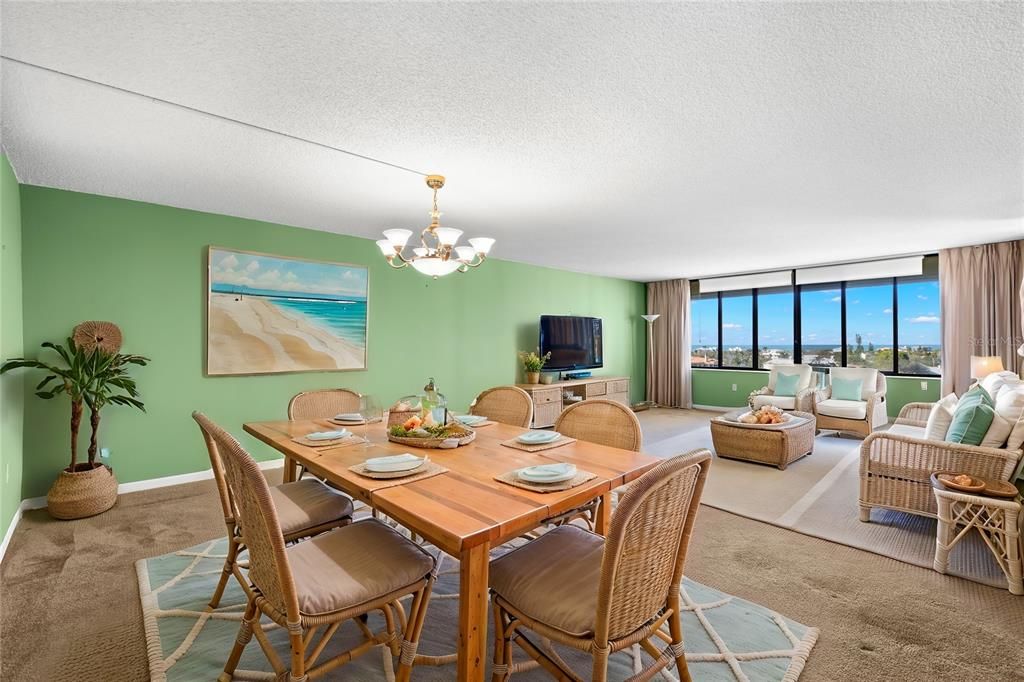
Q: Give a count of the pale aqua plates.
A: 6